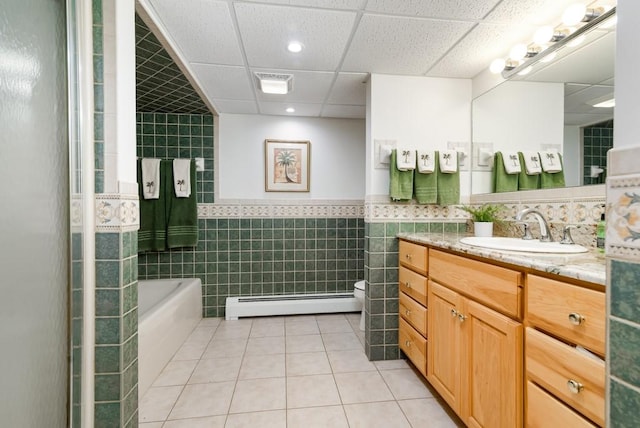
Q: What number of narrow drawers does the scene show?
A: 4